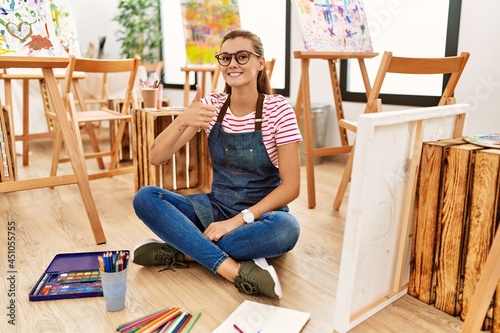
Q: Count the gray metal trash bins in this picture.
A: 1